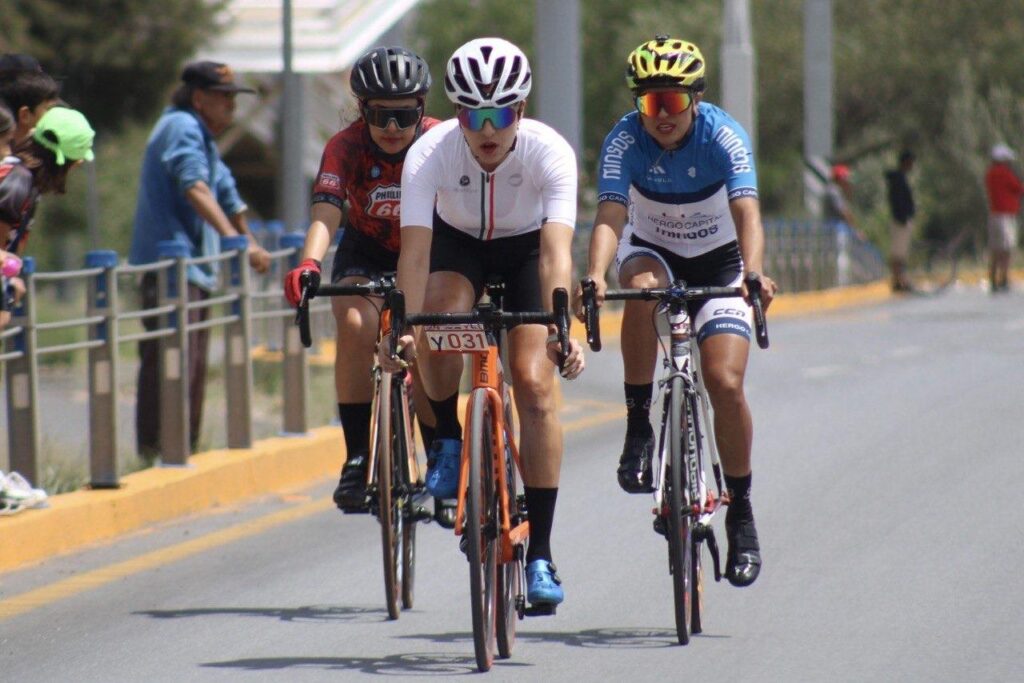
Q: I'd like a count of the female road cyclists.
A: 3